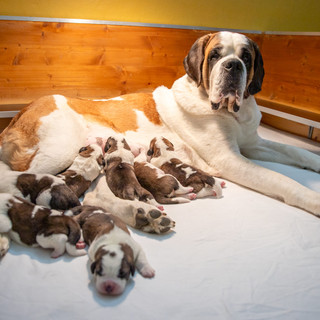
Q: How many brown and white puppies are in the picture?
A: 7